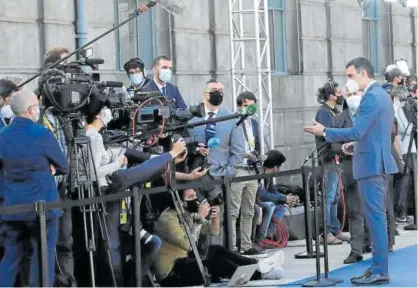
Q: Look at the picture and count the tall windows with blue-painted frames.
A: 3